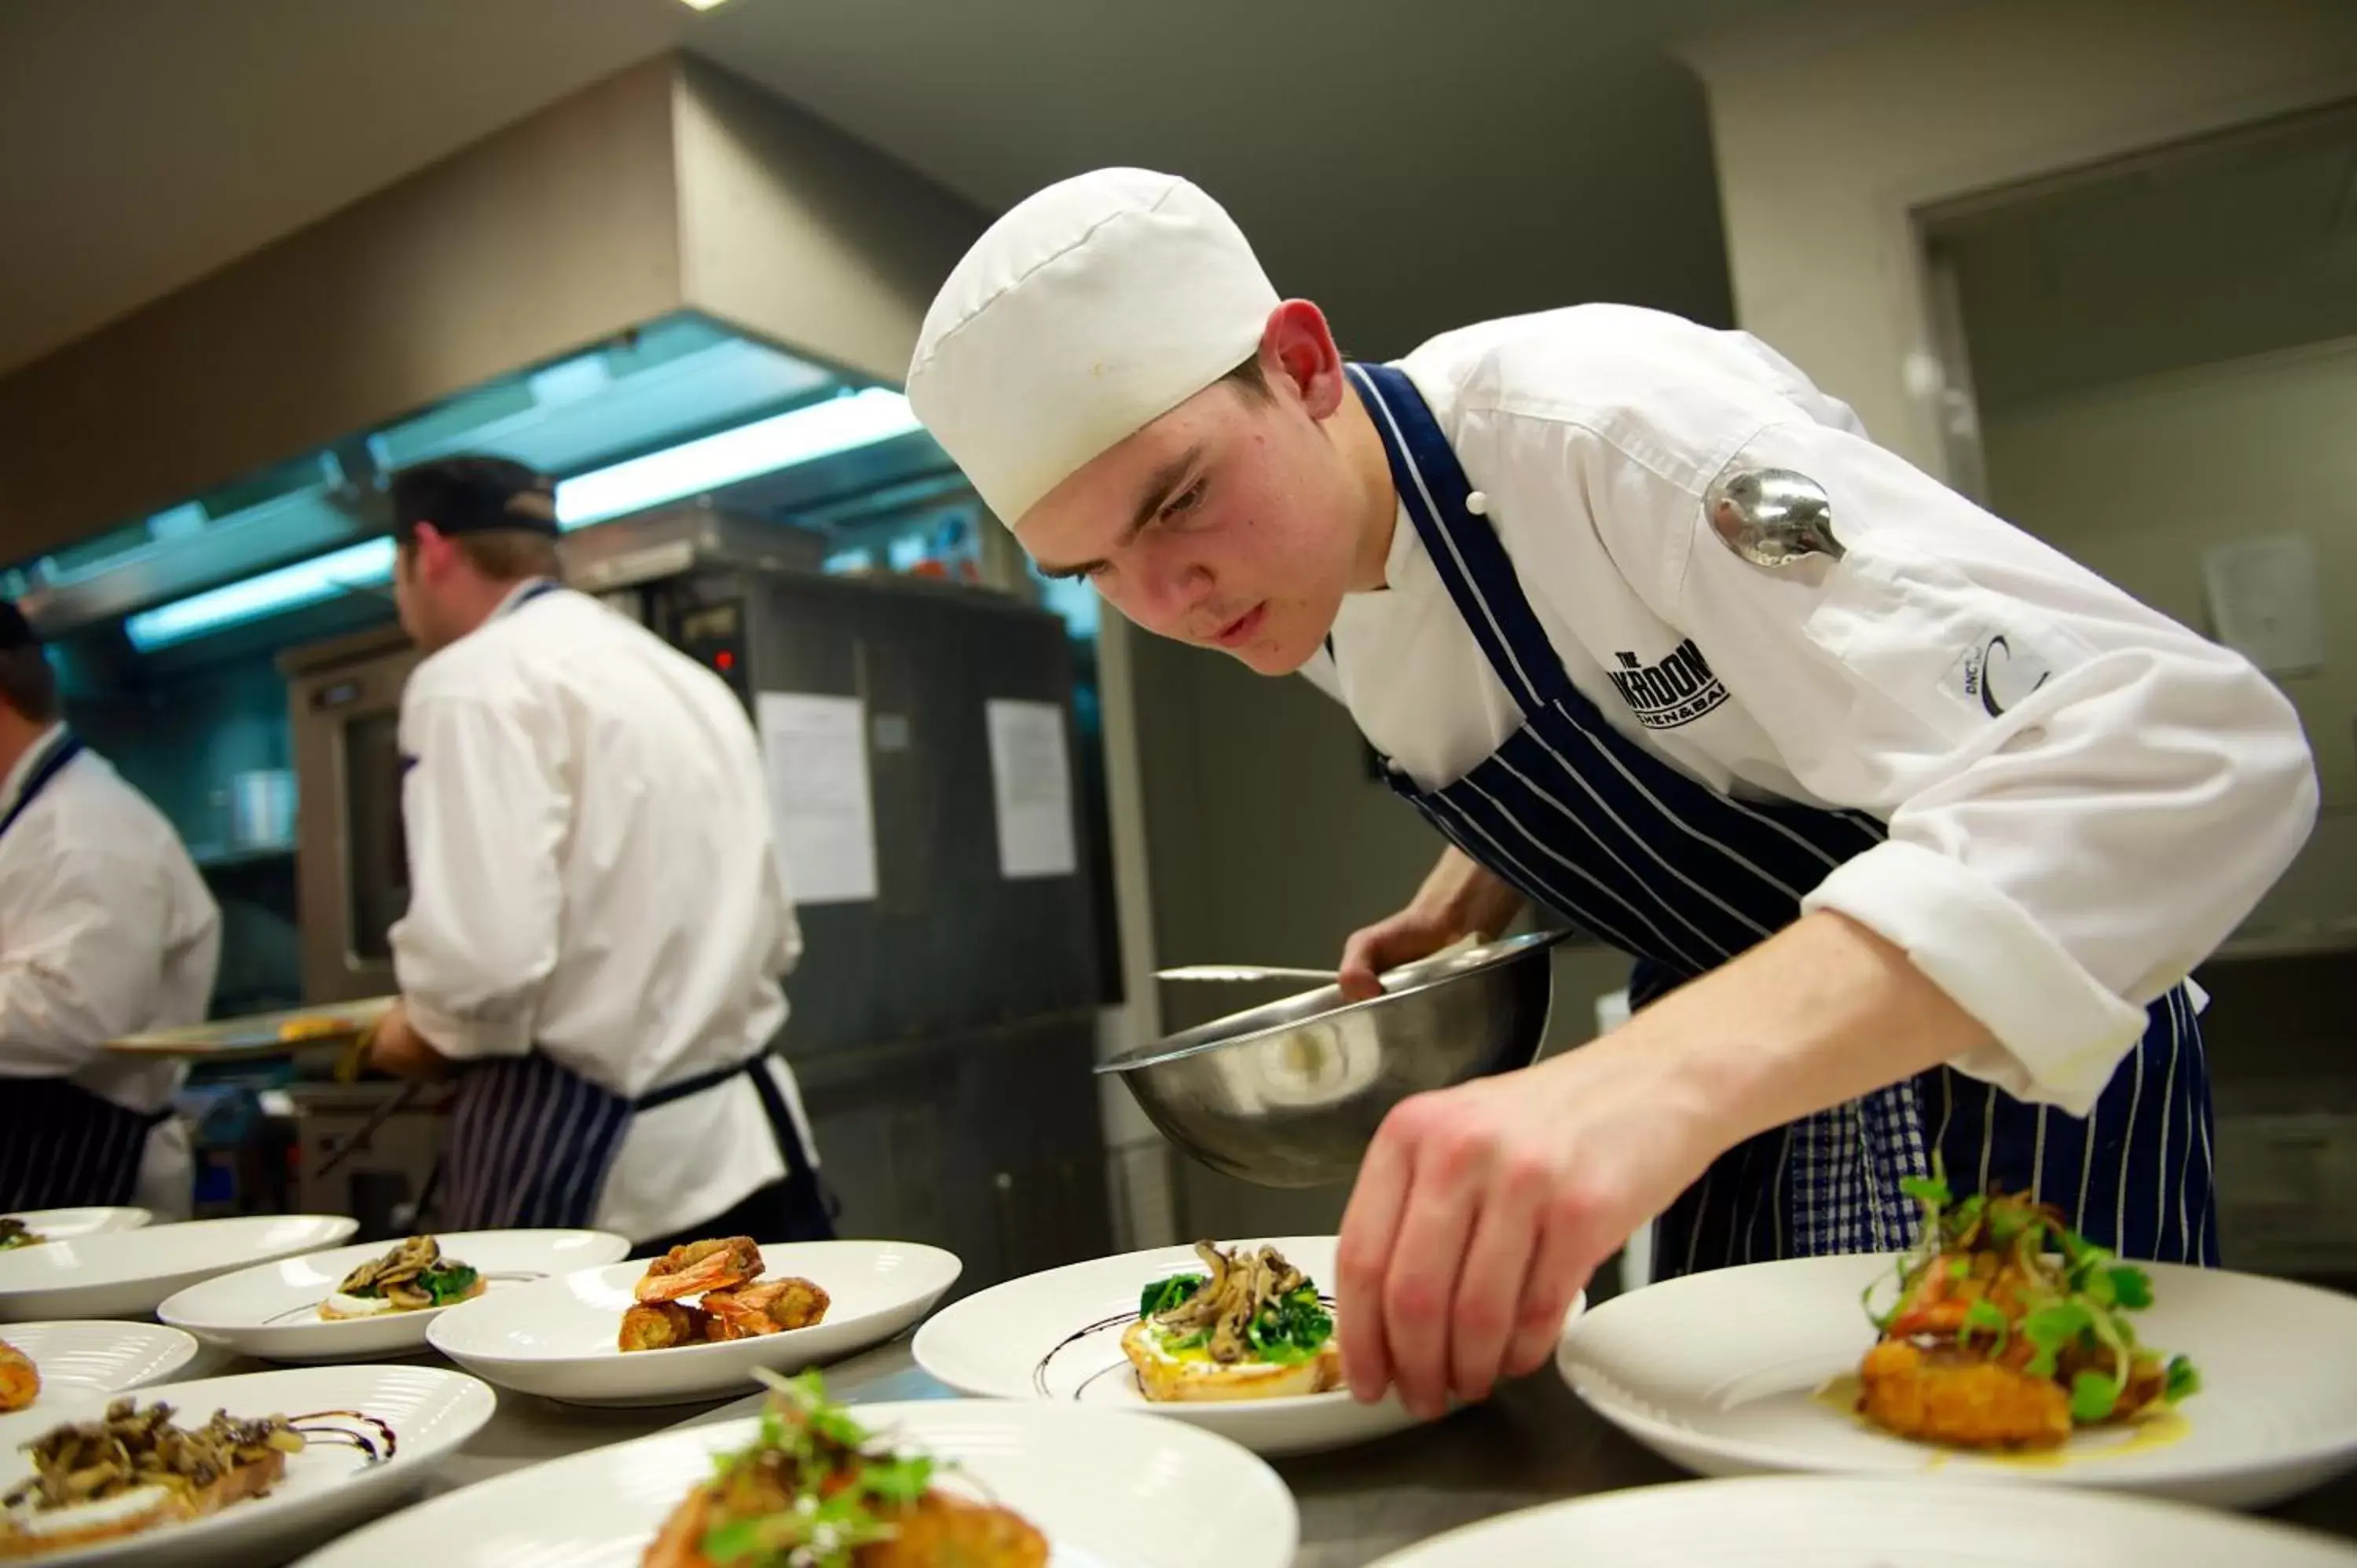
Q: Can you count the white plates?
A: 10